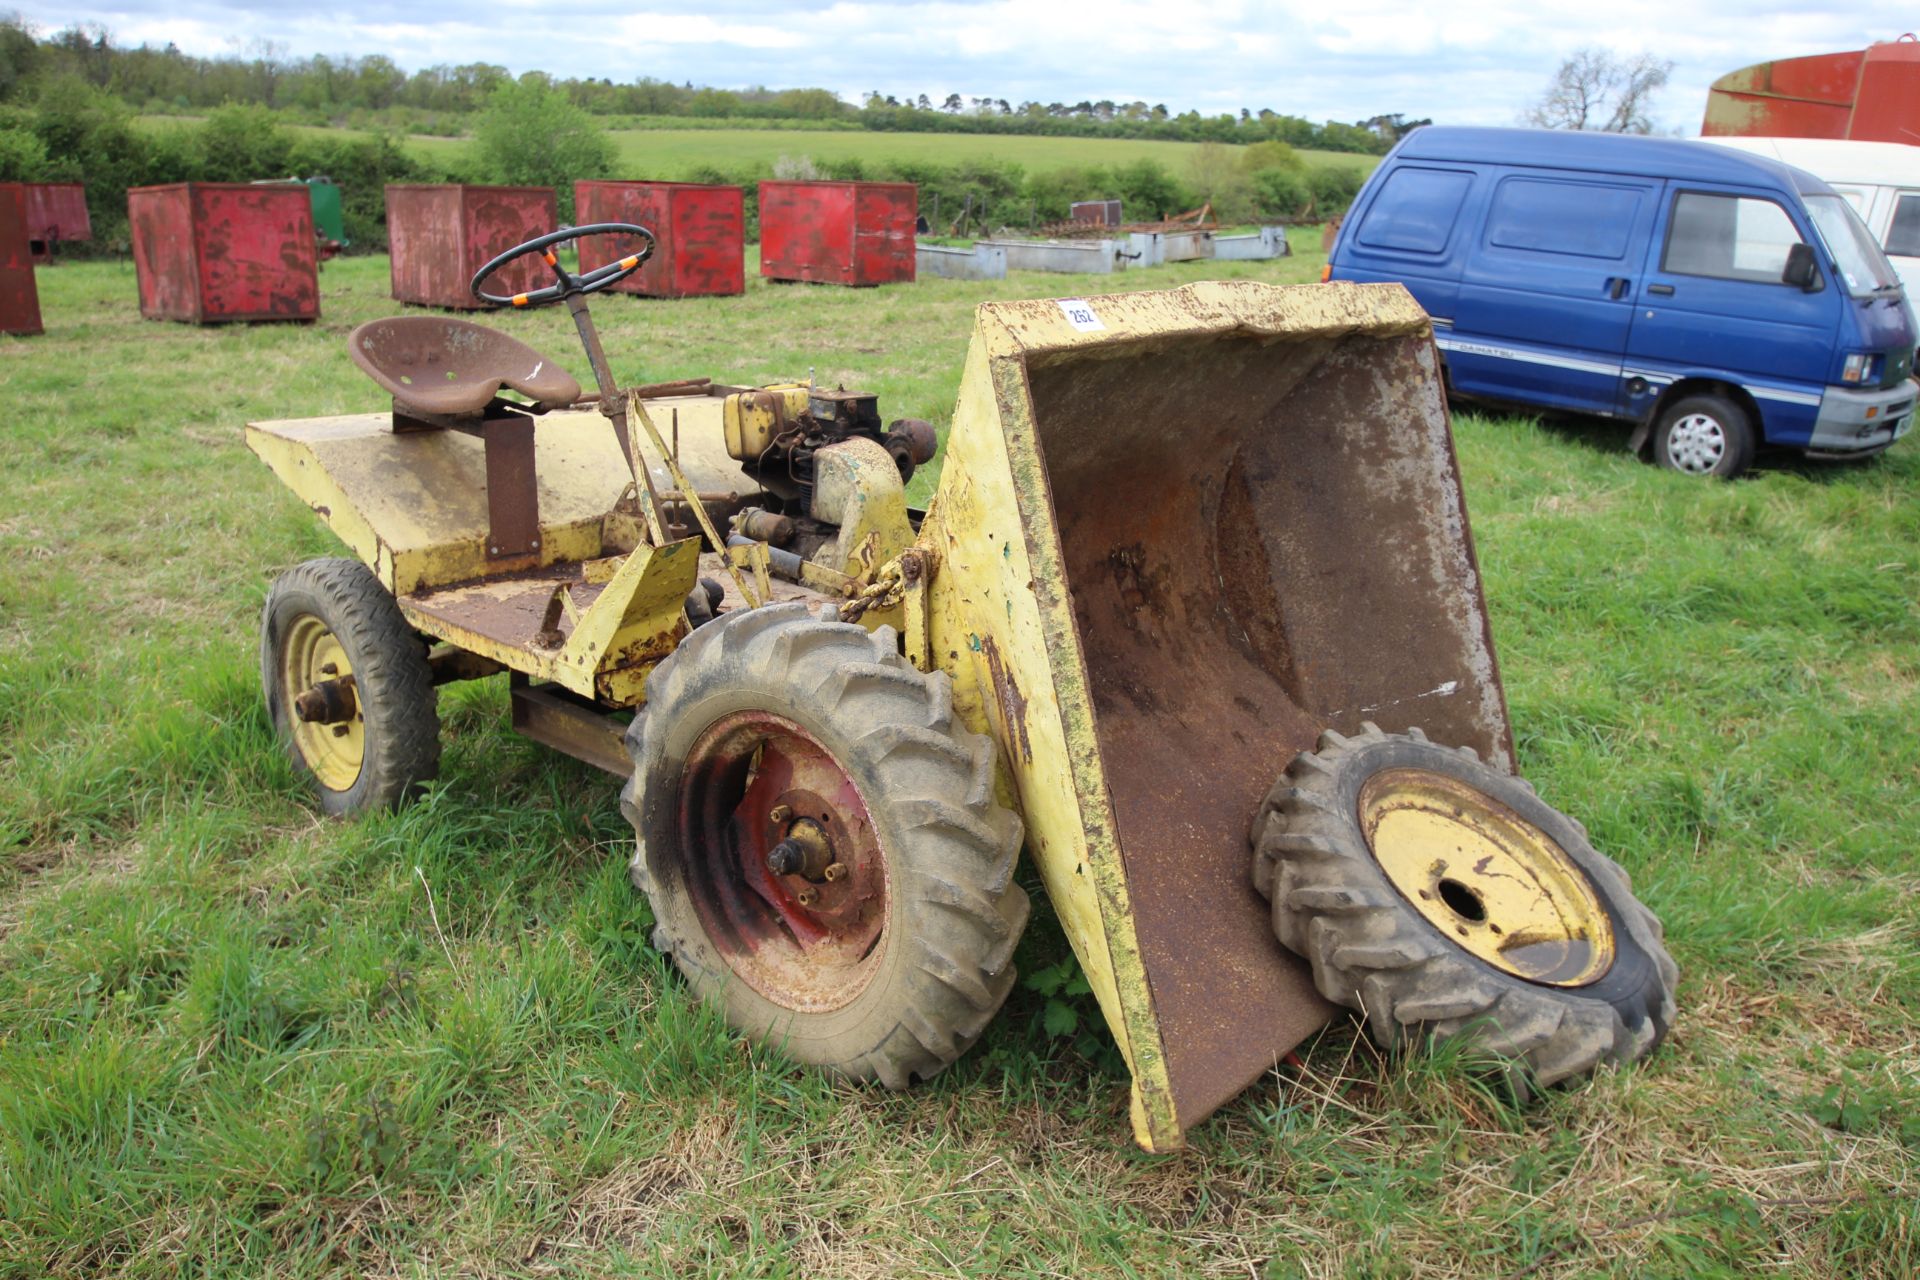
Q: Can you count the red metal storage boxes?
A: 5